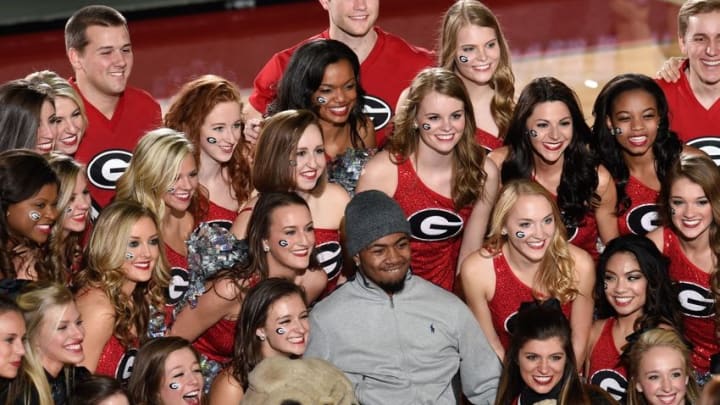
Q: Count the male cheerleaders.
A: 3